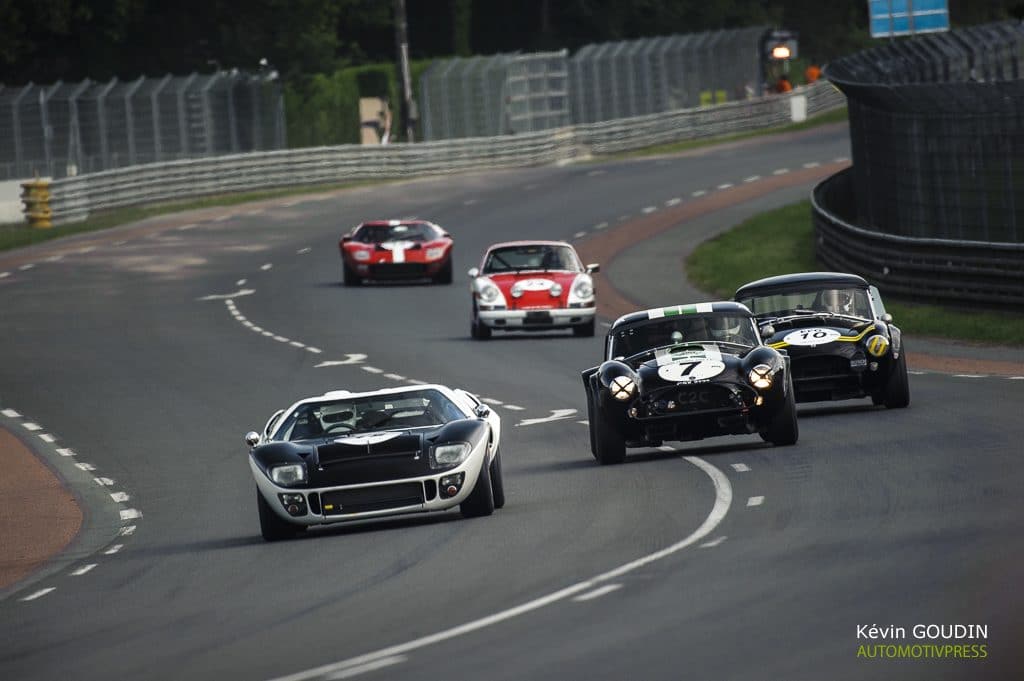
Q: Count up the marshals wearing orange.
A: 2